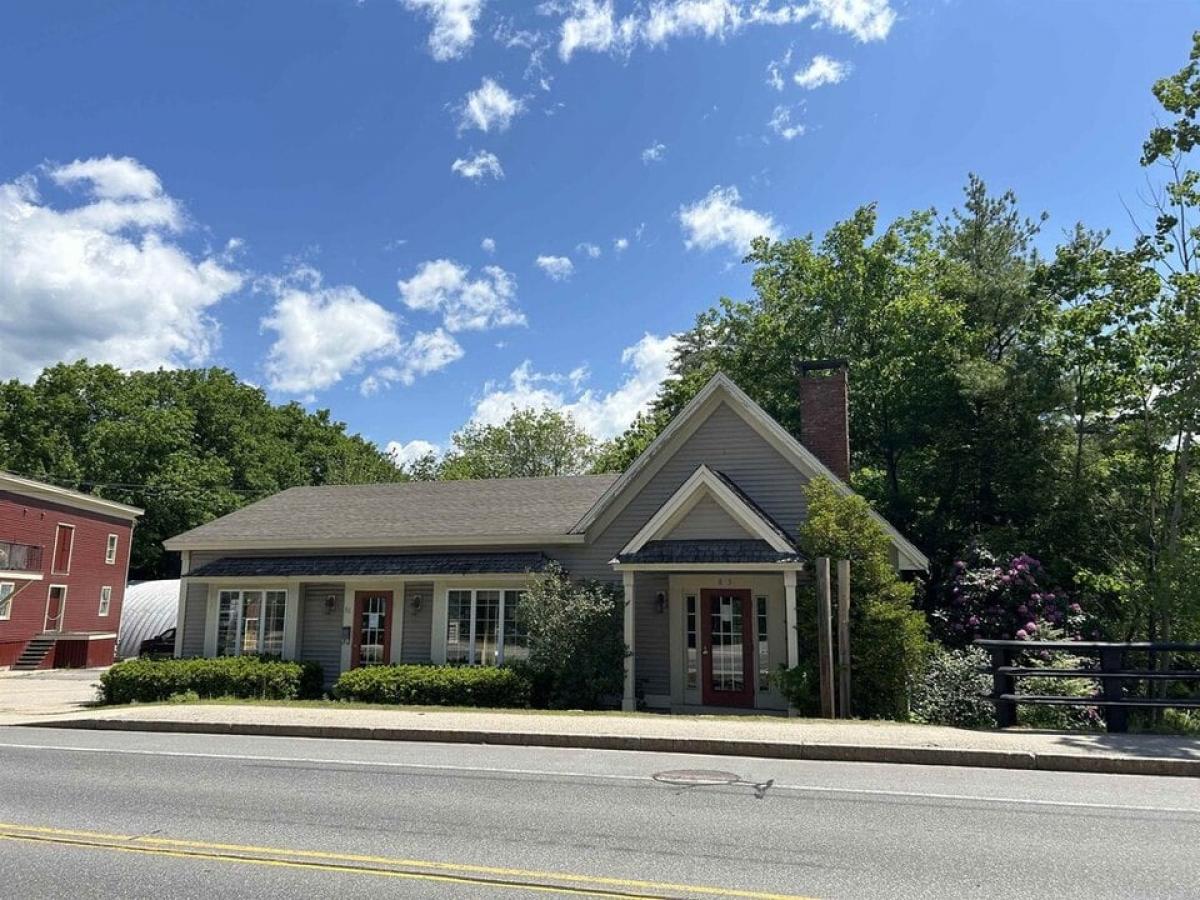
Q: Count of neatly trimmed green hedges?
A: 2